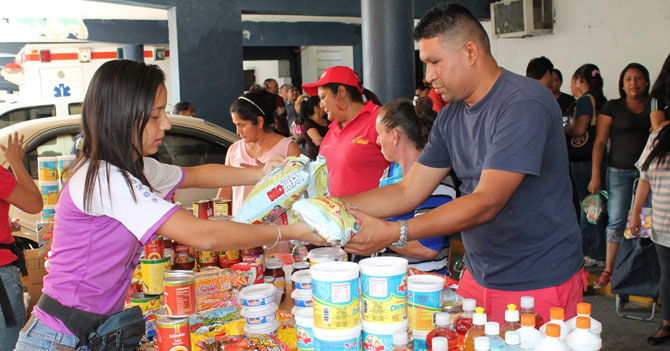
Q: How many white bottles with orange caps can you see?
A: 5